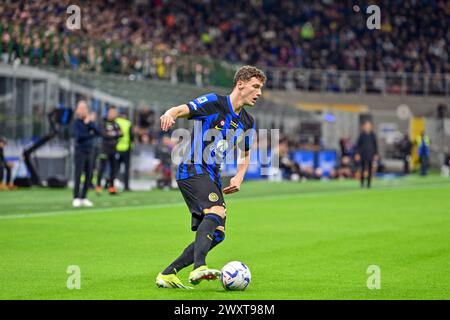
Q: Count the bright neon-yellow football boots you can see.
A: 2